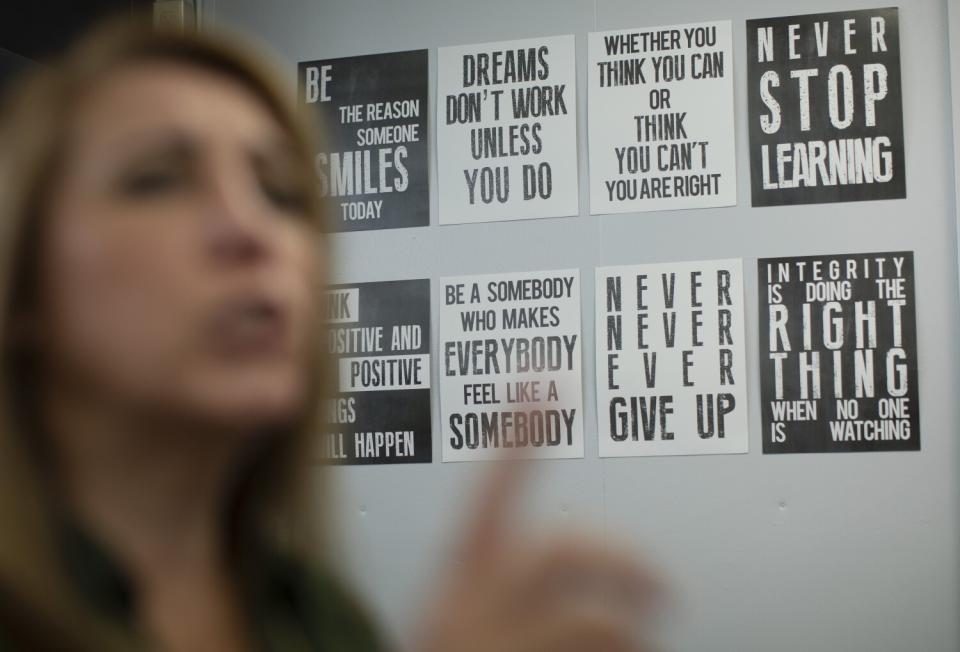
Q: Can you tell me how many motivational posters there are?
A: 8